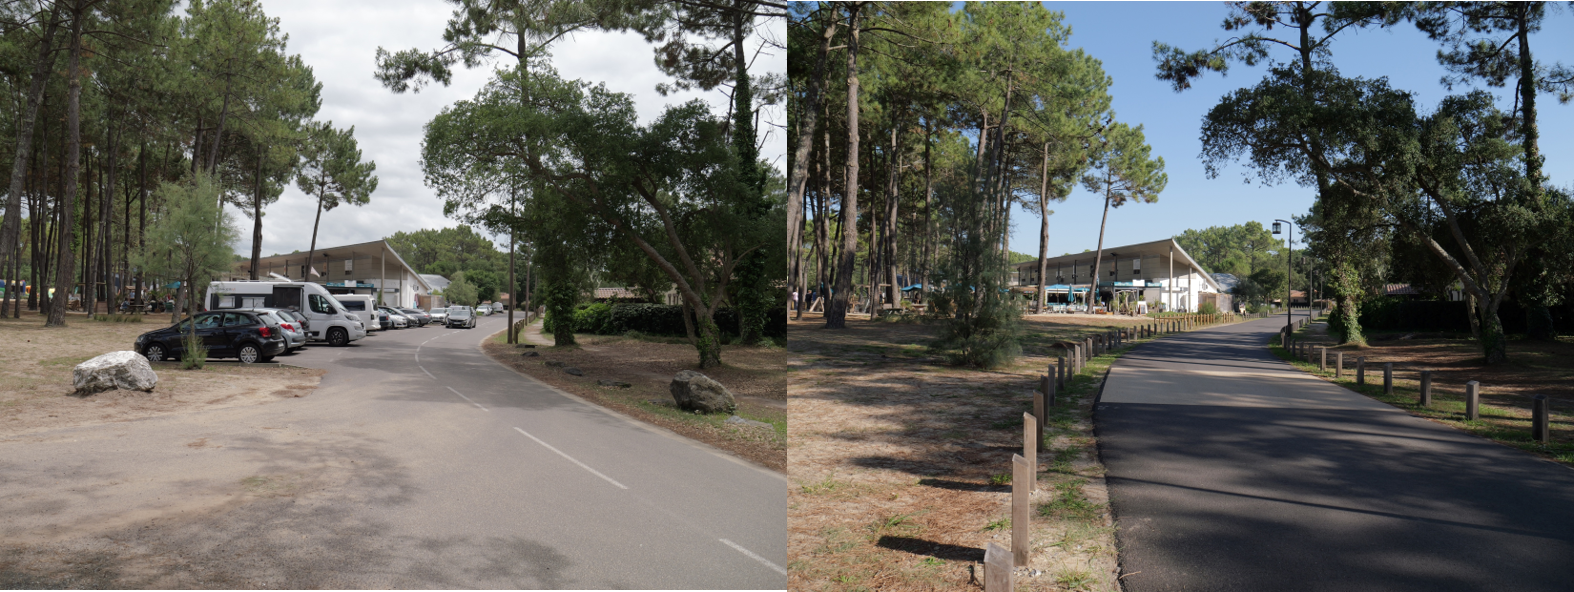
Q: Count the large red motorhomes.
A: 0